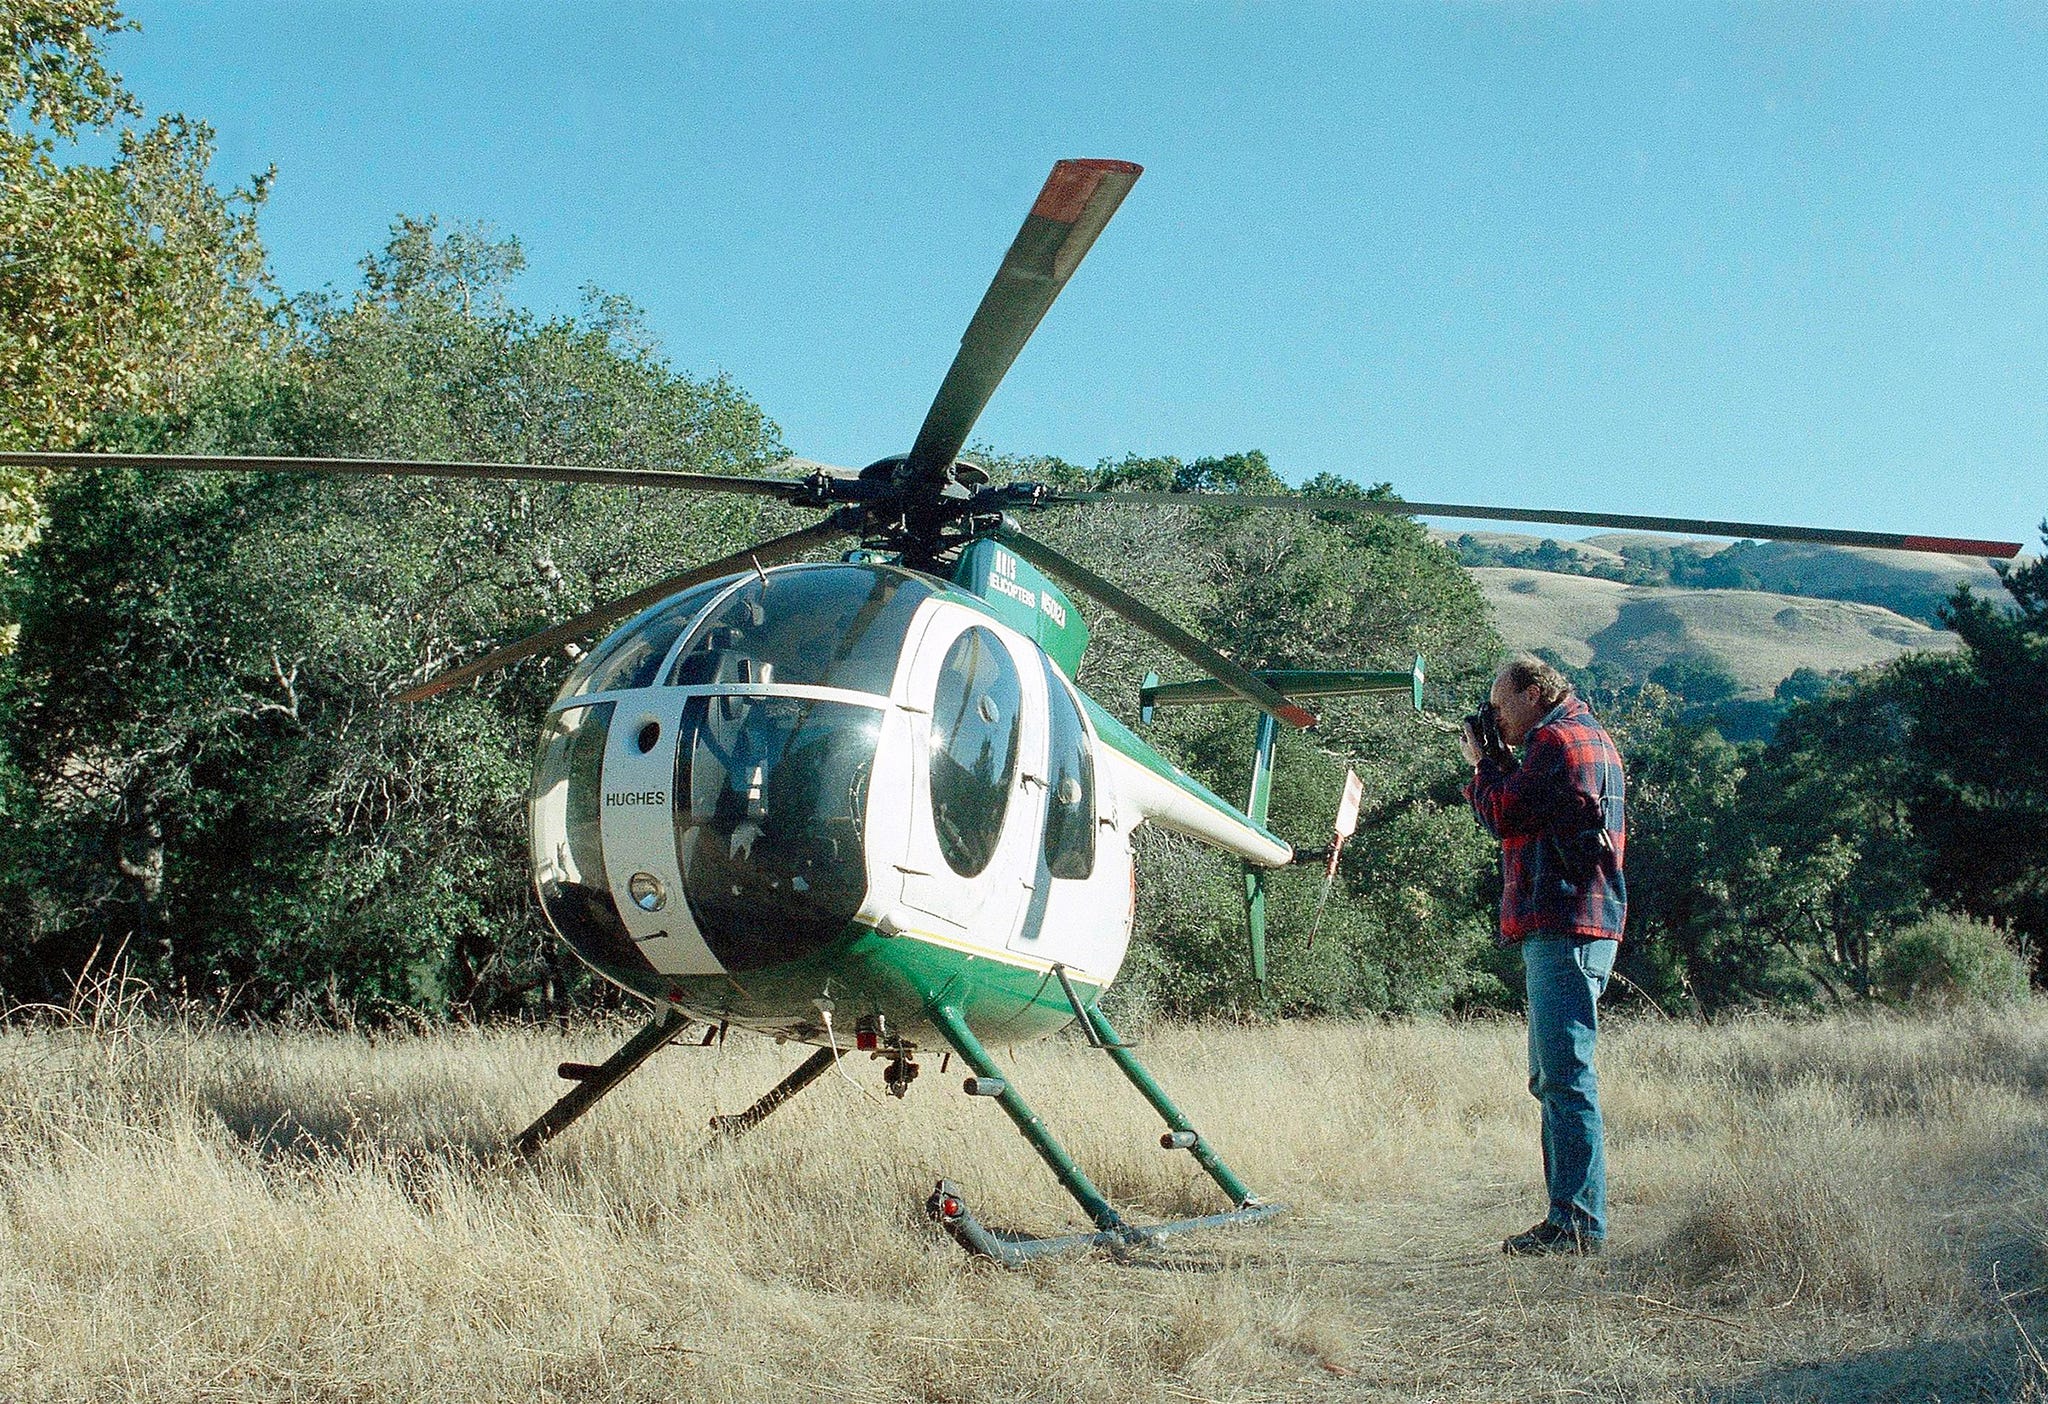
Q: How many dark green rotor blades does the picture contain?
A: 5